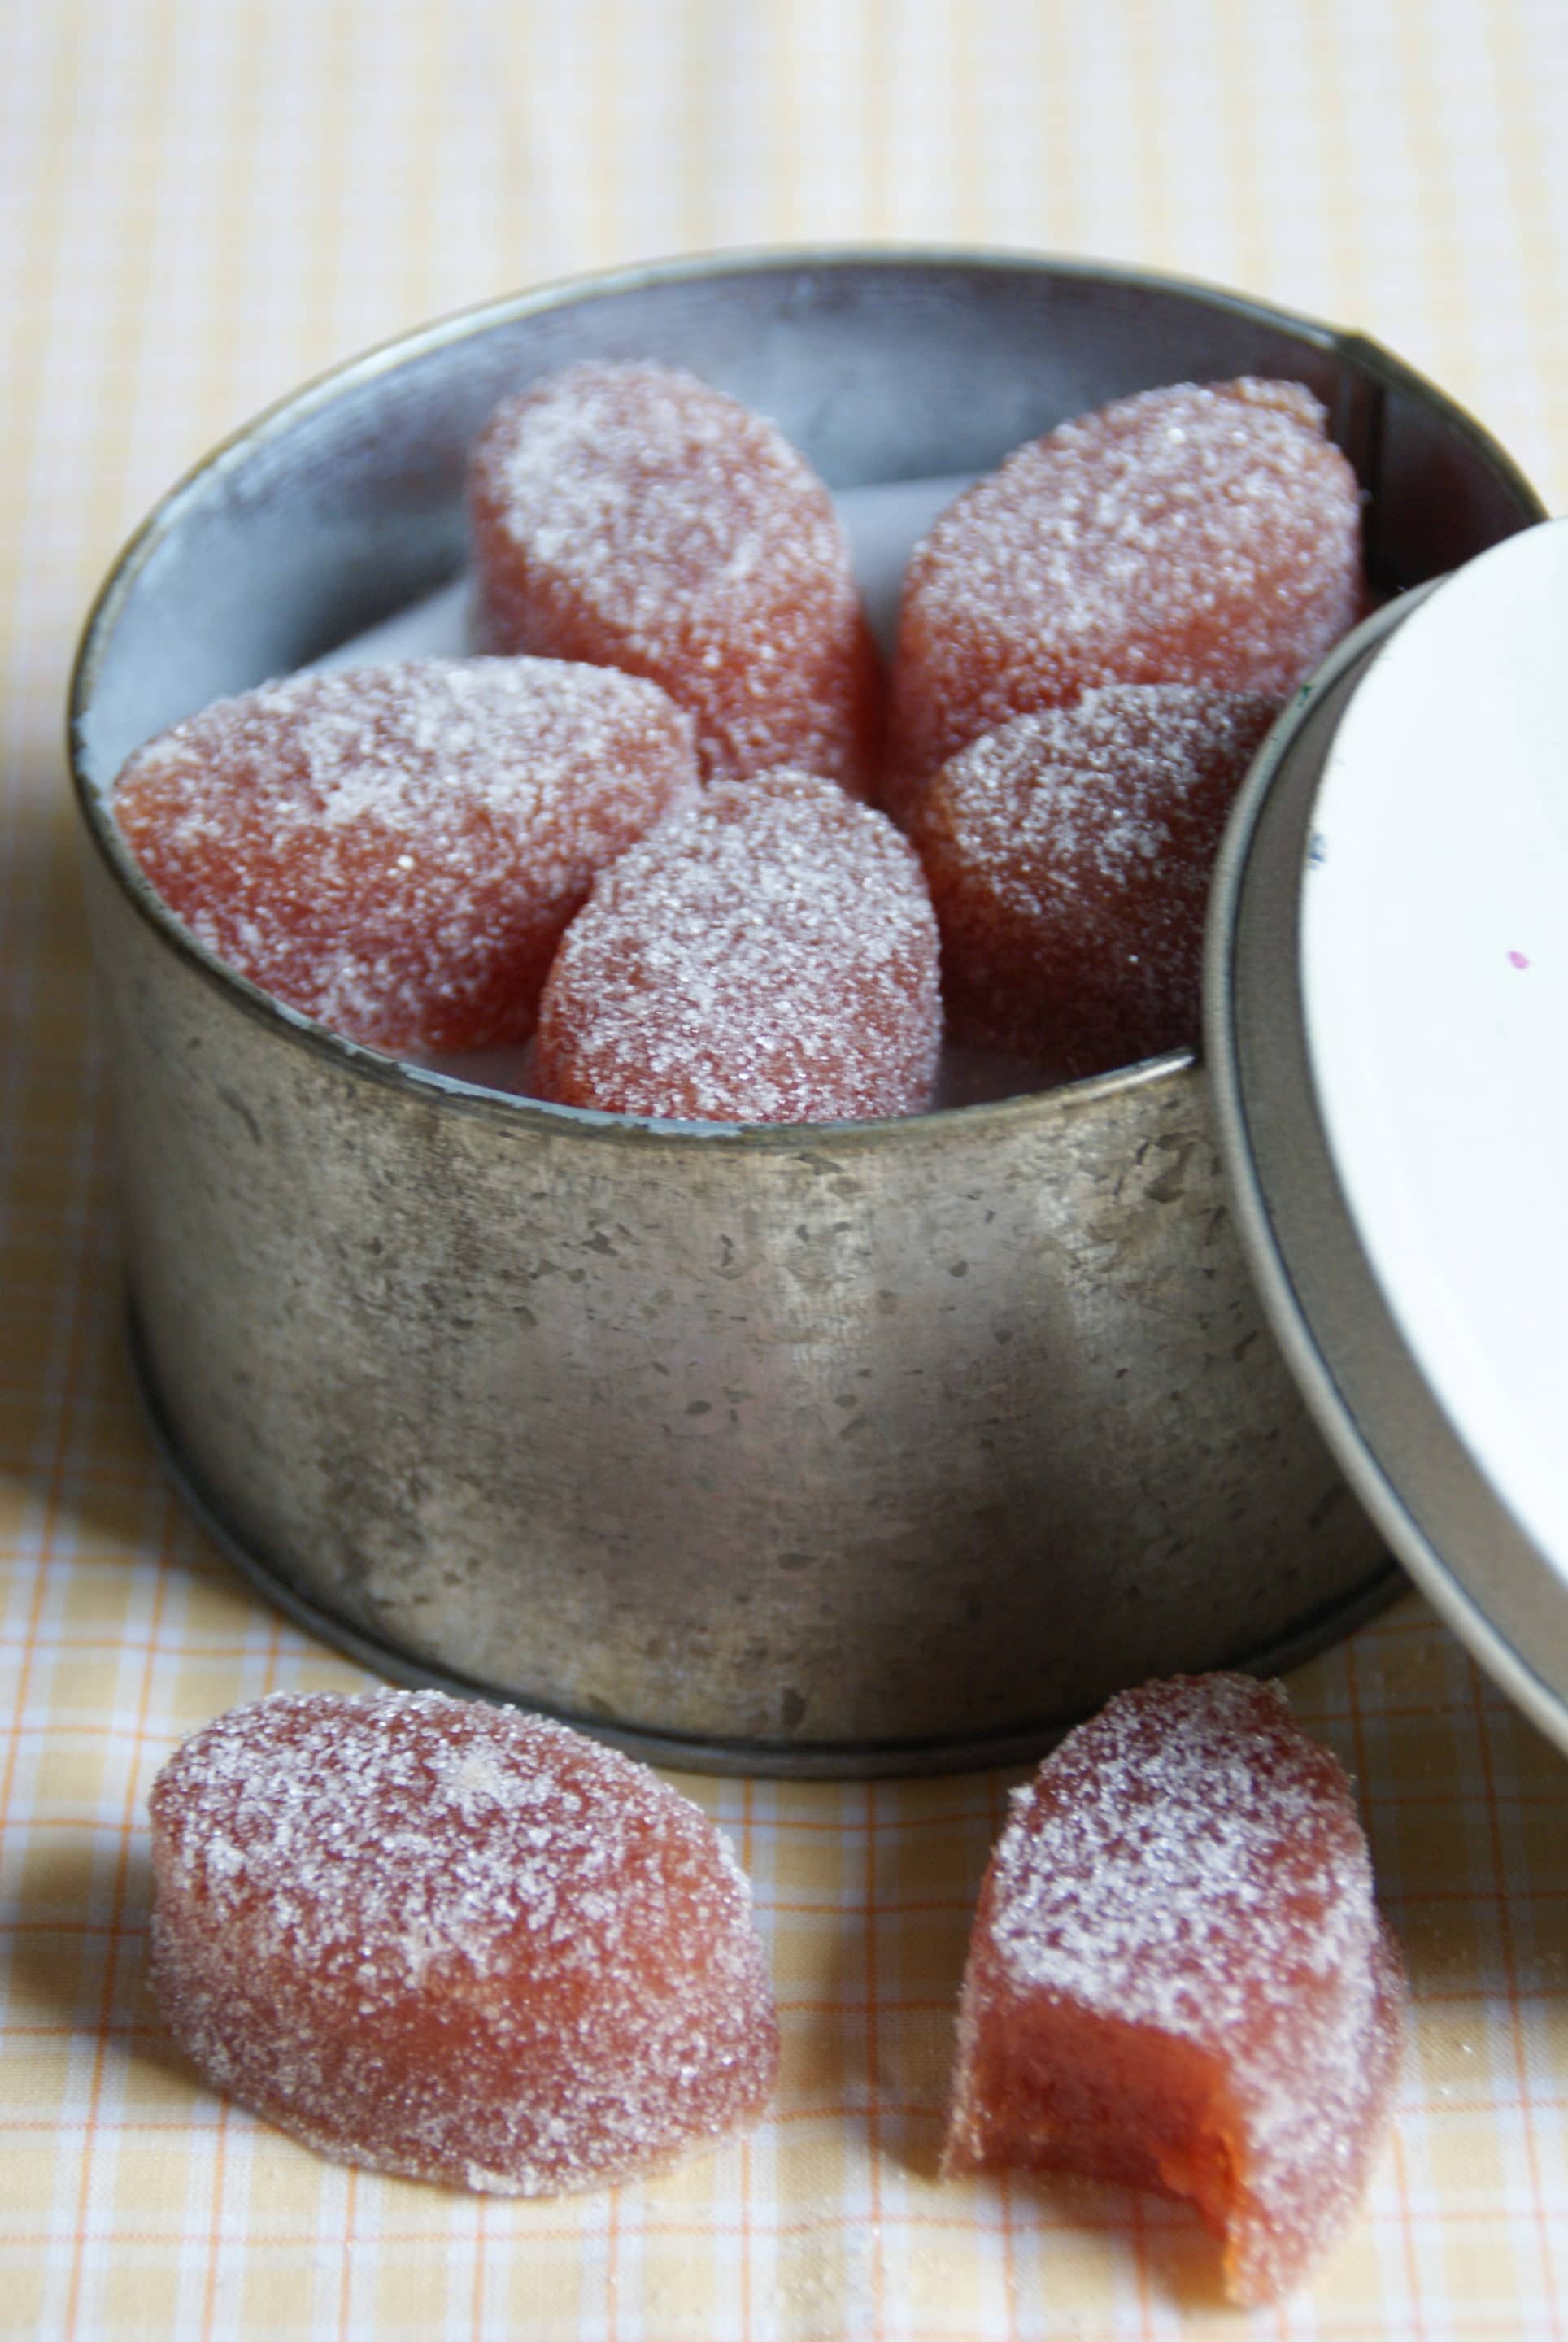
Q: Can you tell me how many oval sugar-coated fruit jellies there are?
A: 7